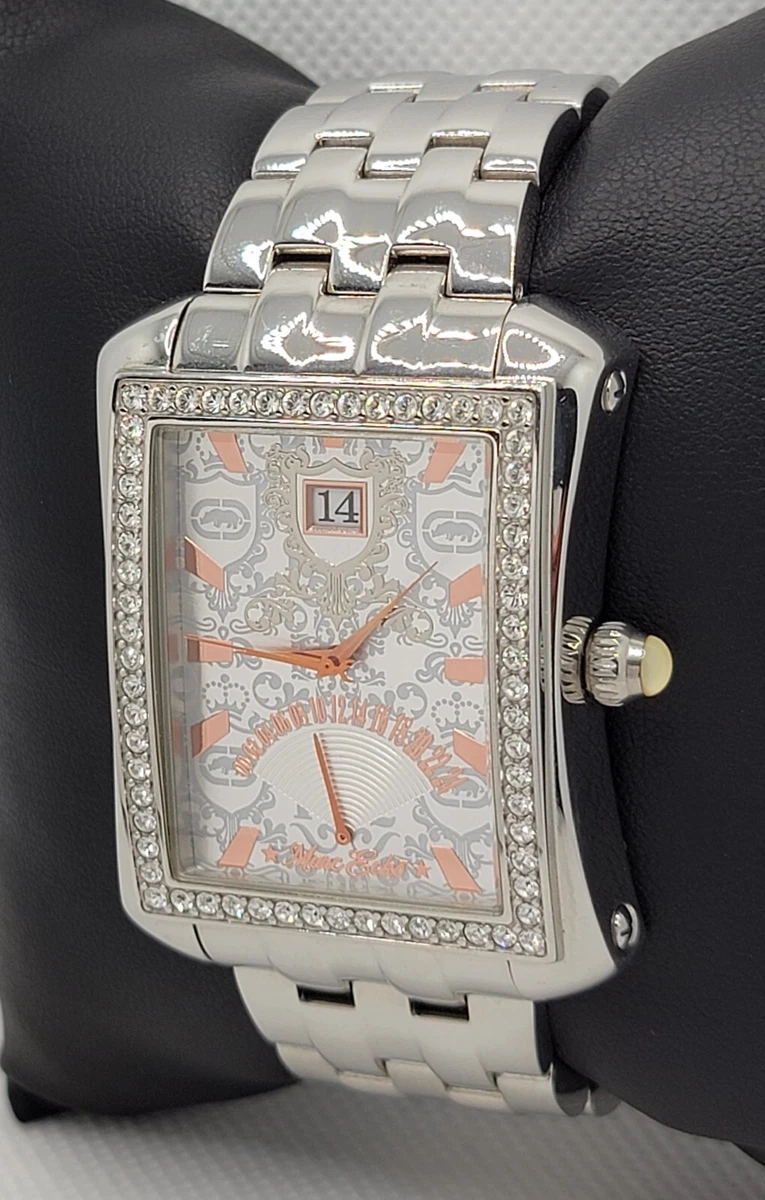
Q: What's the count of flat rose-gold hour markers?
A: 11